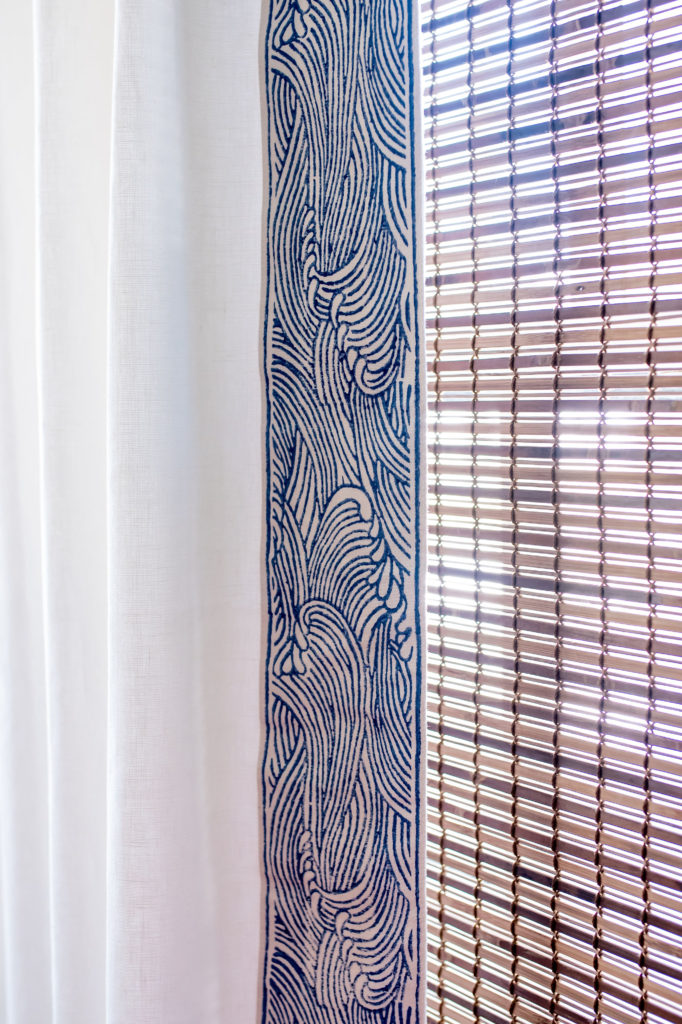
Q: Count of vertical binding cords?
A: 6